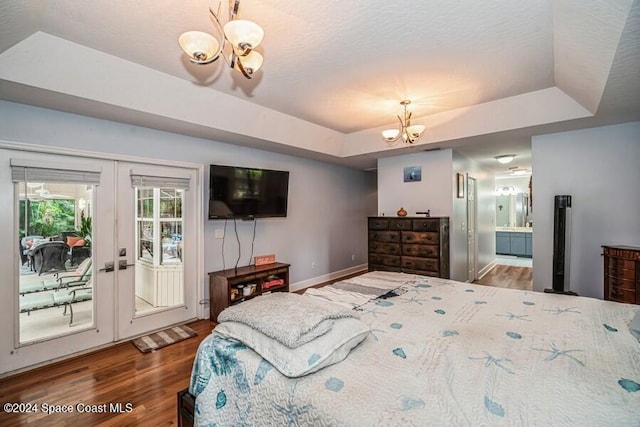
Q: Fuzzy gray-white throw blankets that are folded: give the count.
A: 1